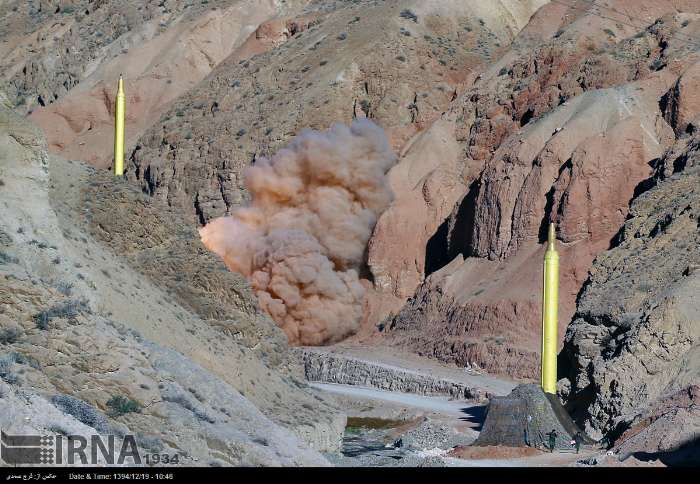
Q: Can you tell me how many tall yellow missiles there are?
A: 2